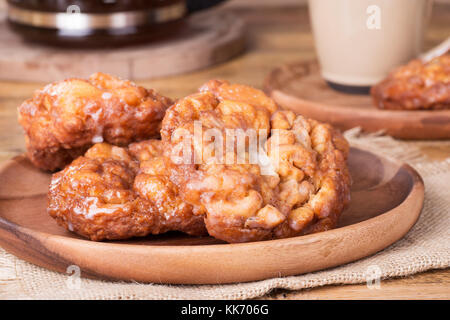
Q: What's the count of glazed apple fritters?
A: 4